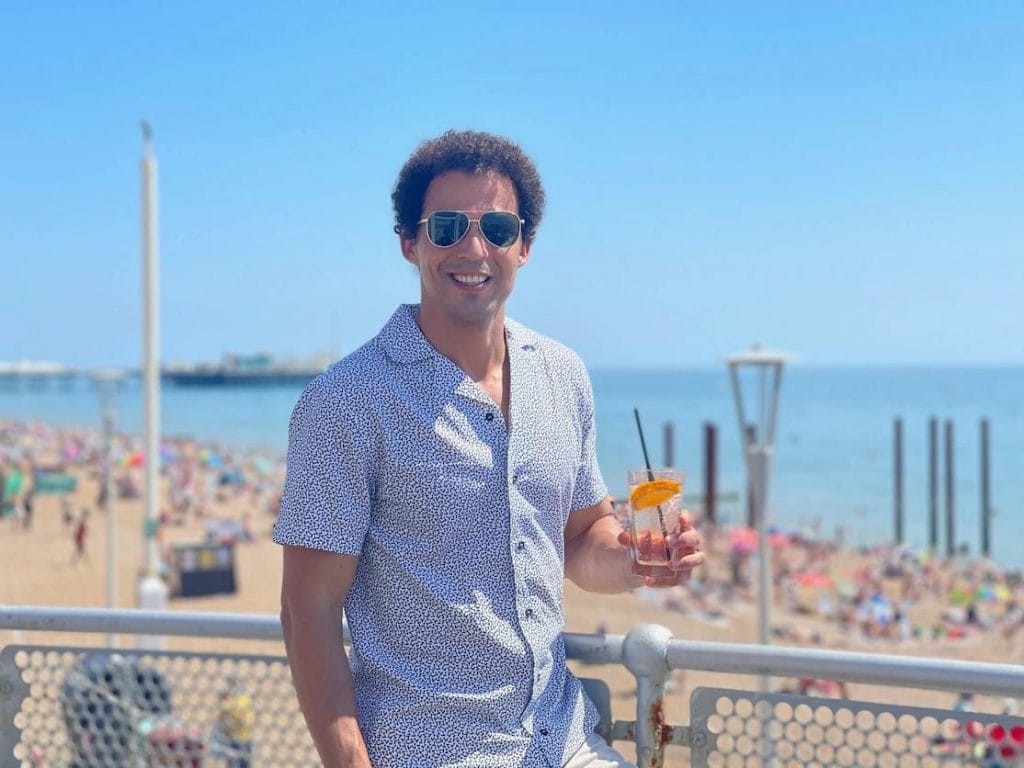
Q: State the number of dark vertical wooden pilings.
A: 7